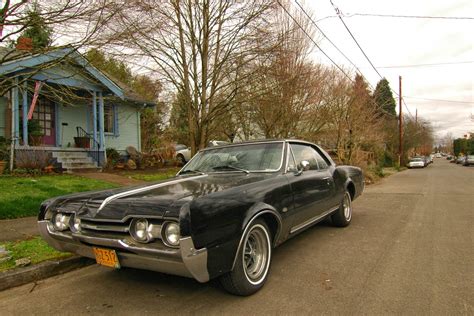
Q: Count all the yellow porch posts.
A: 0